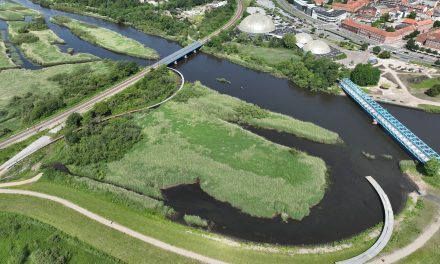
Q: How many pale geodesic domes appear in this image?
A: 3